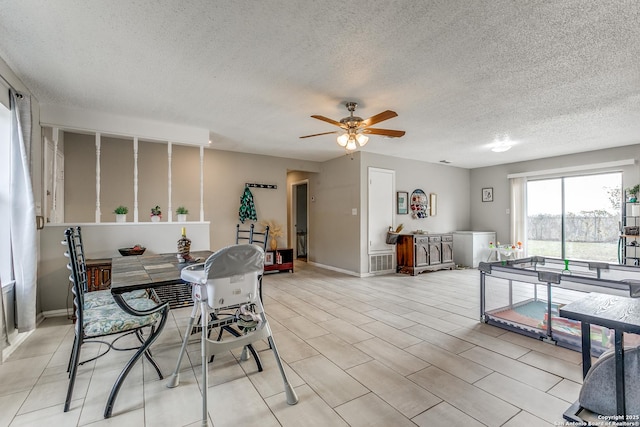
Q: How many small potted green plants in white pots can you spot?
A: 3